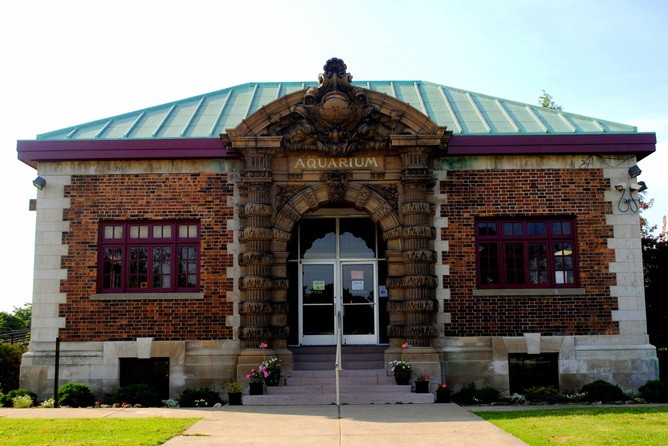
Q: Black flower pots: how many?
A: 6